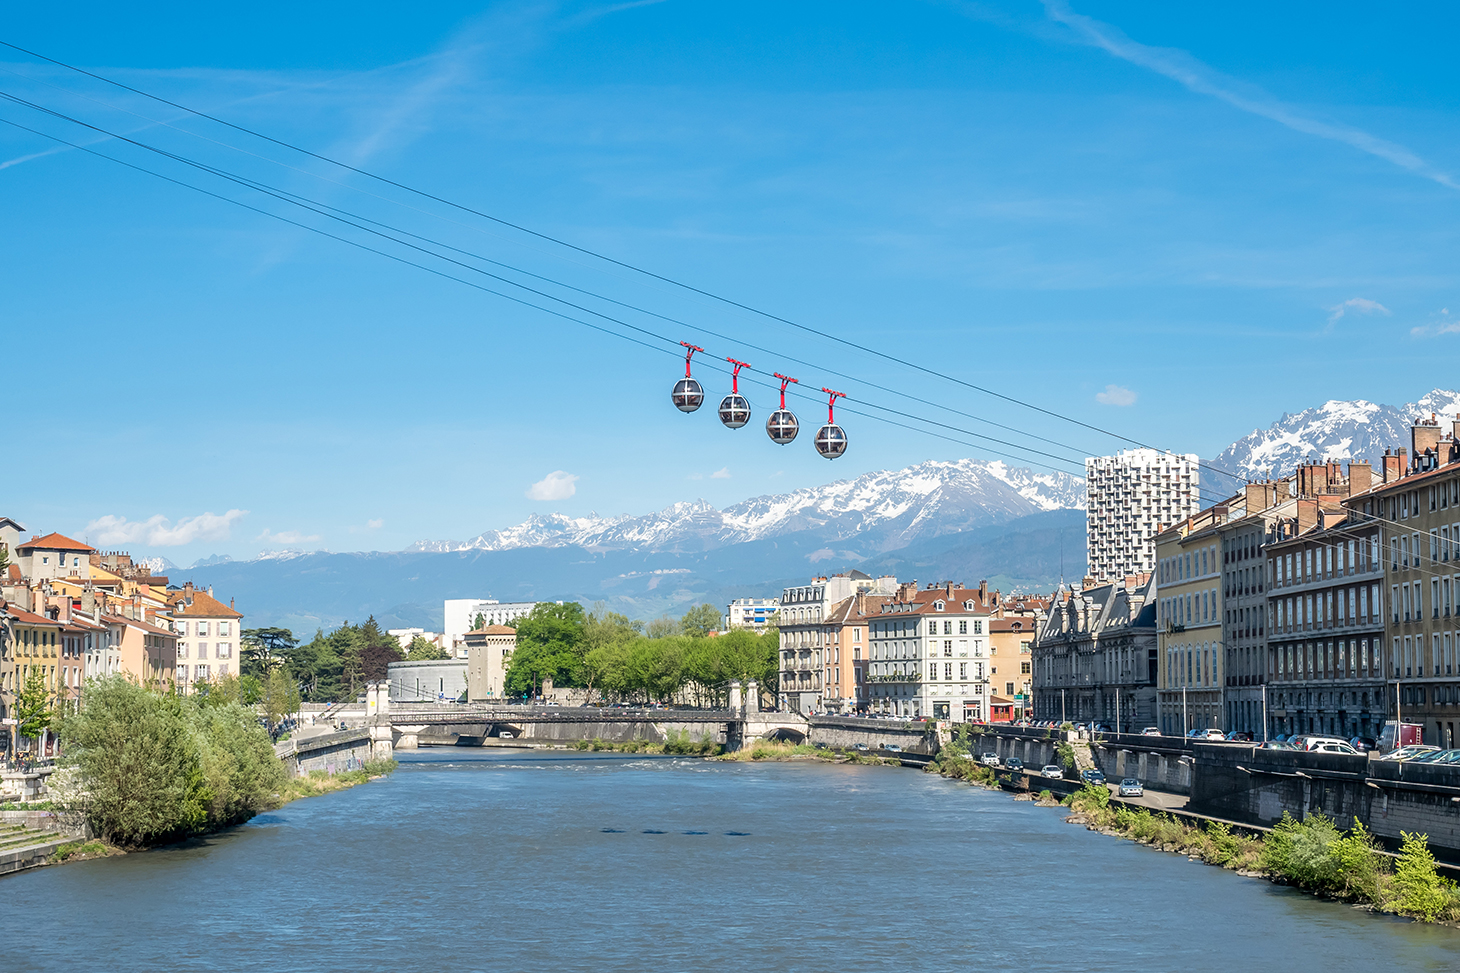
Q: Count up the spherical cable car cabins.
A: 4